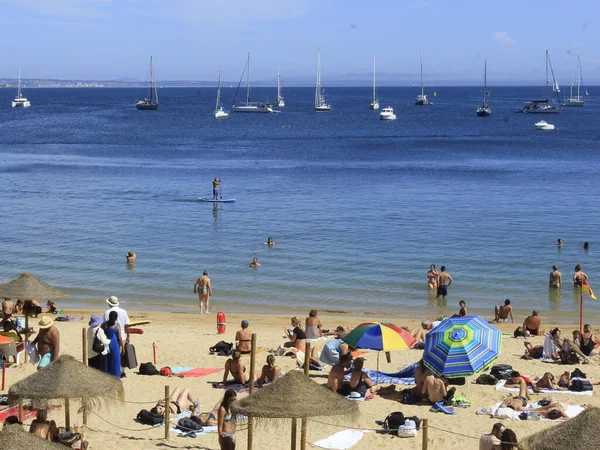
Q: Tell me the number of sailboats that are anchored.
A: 11